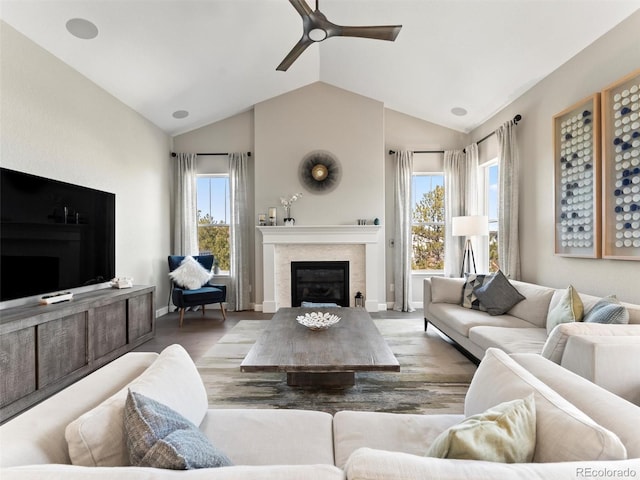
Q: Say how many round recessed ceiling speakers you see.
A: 3